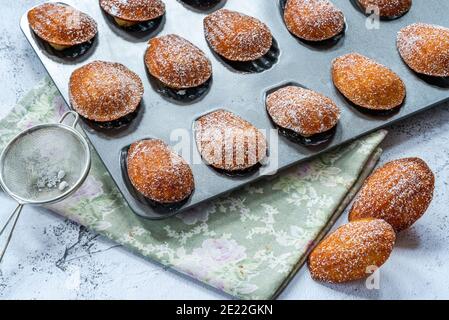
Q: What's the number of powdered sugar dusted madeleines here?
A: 14